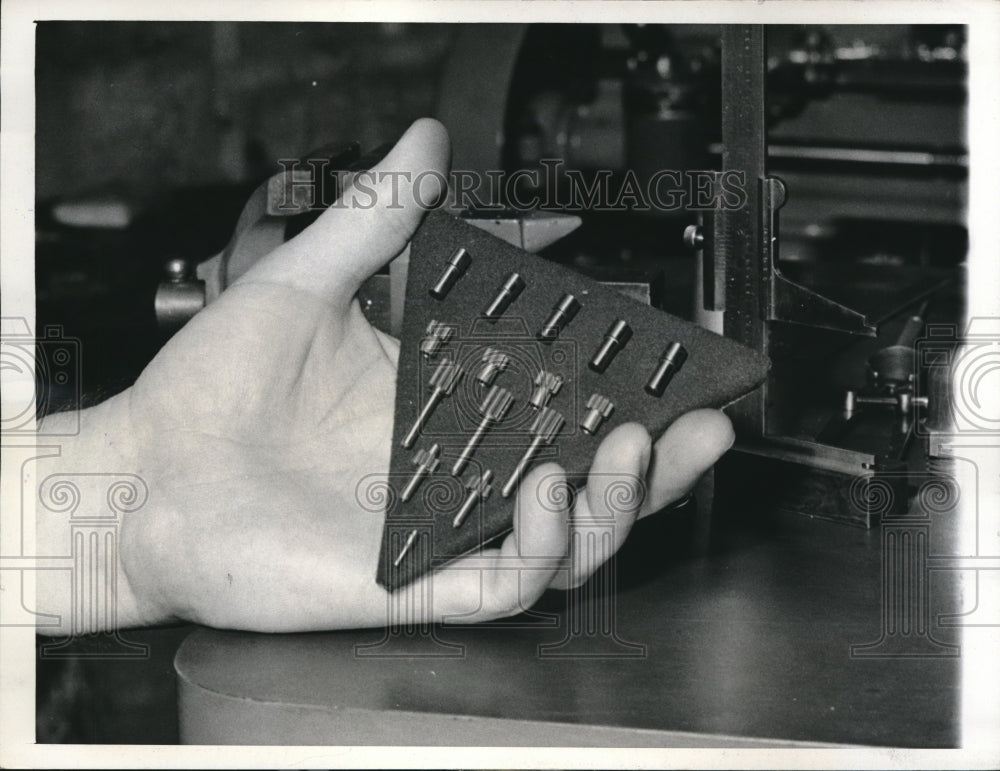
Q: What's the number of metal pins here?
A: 15